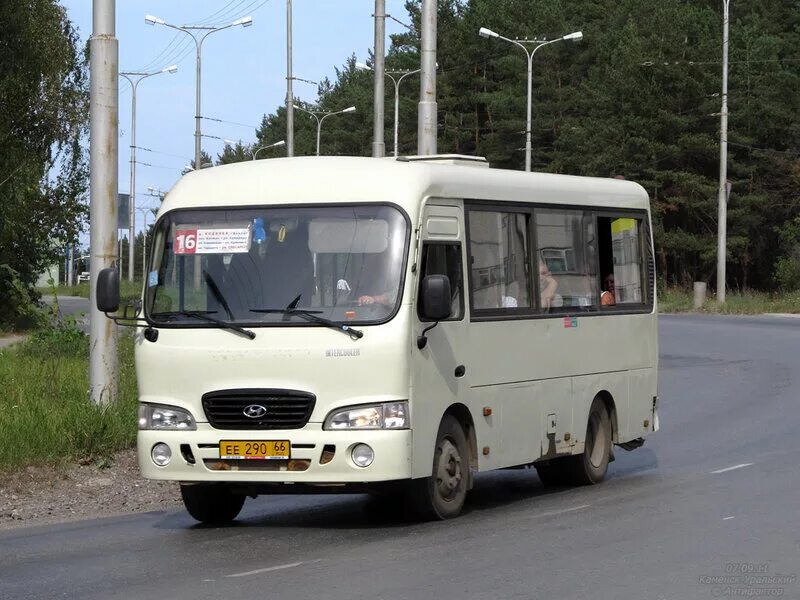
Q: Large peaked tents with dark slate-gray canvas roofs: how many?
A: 0